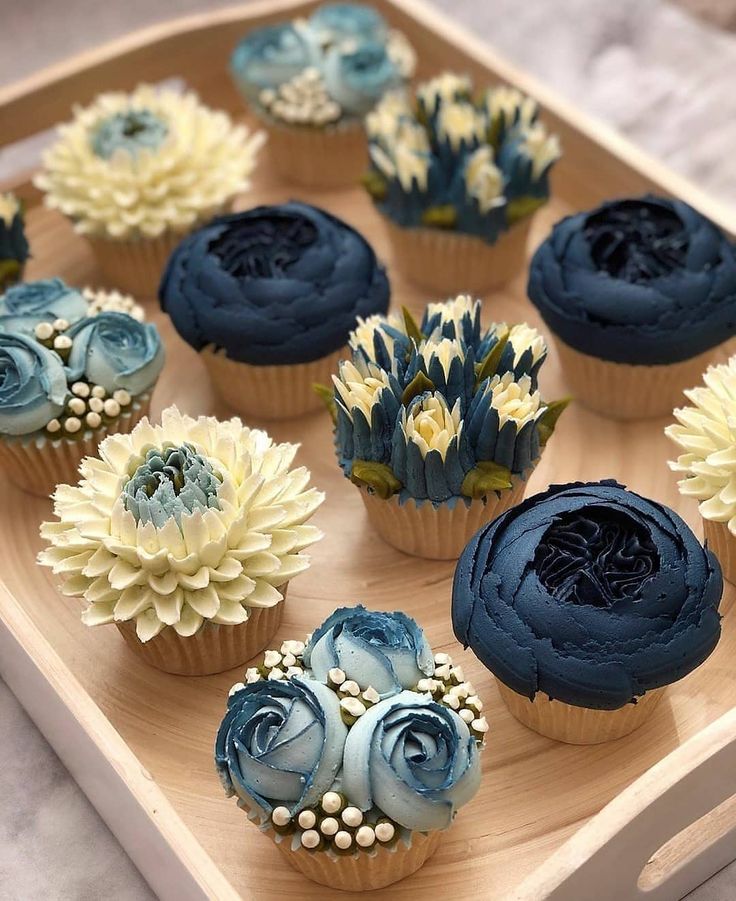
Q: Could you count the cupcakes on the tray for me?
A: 12